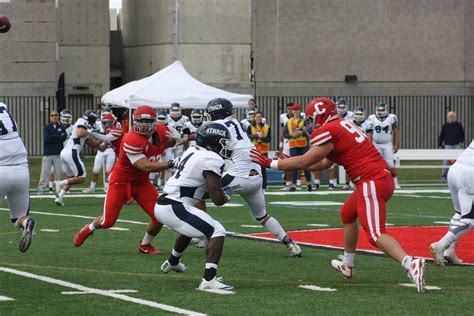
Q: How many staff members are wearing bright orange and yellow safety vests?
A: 2